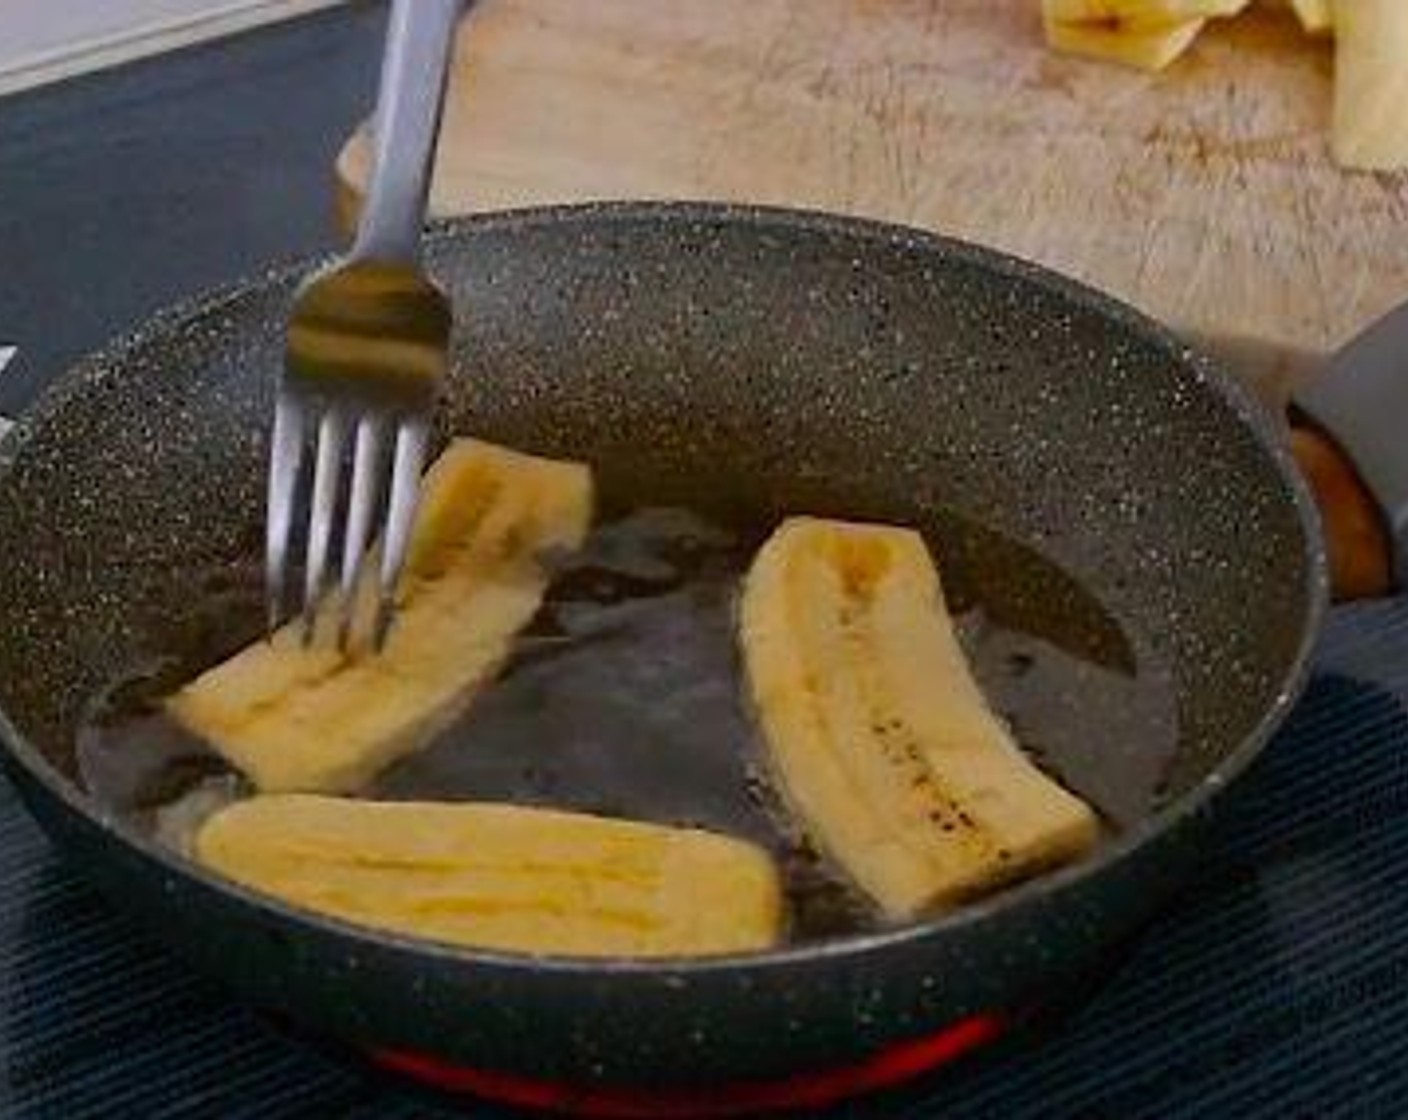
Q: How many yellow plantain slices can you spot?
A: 3